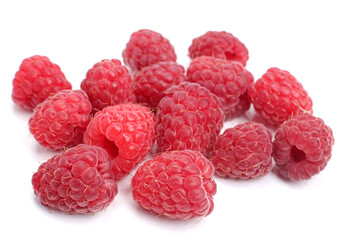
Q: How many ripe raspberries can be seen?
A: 14